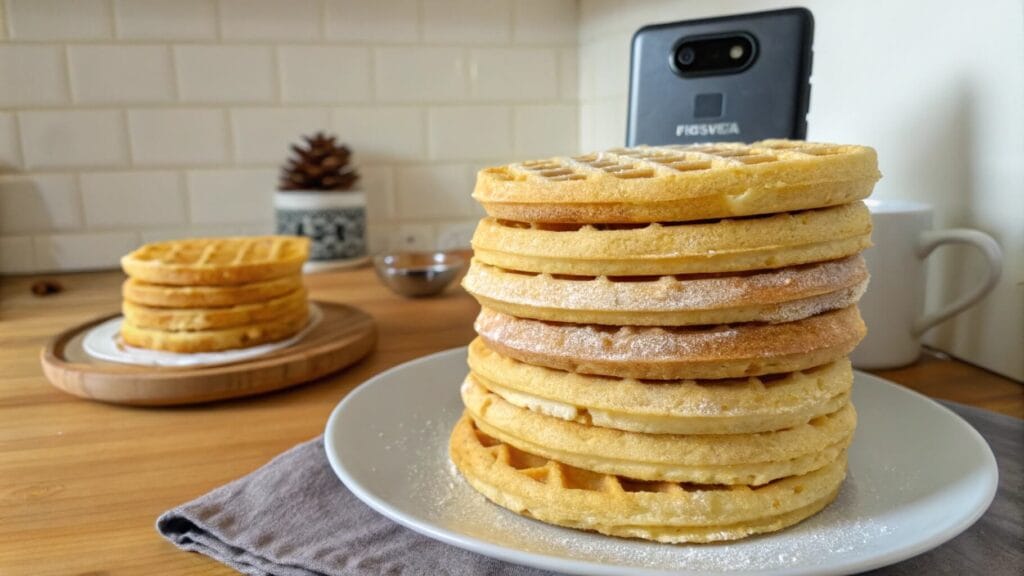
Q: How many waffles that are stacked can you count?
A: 11